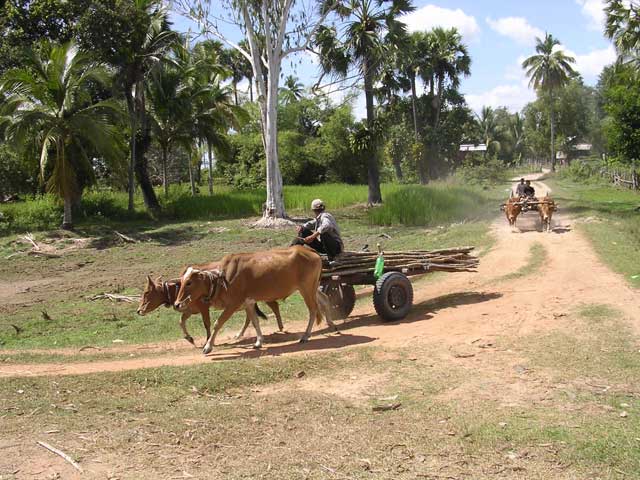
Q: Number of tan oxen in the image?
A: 4